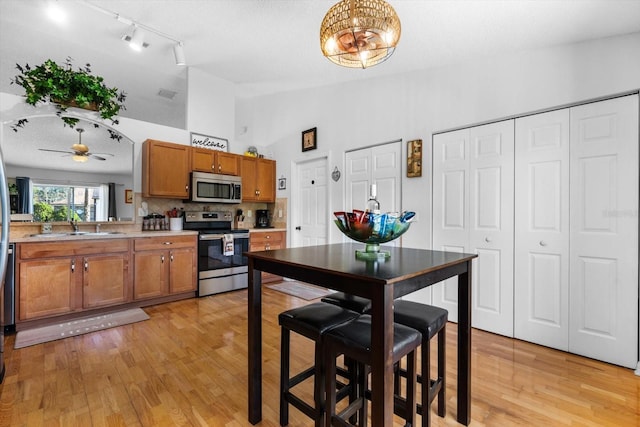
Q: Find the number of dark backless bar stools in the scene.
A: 4